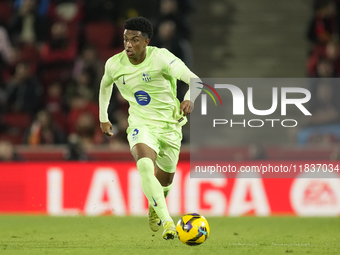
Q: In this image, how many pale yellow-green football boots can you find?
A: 2